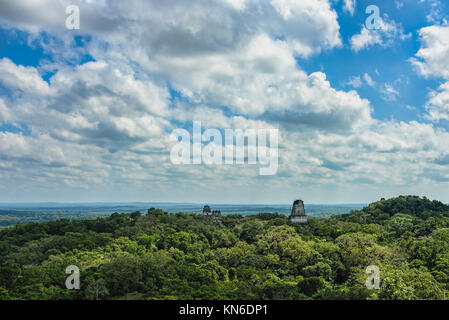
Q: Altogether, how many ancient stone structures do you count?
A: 3